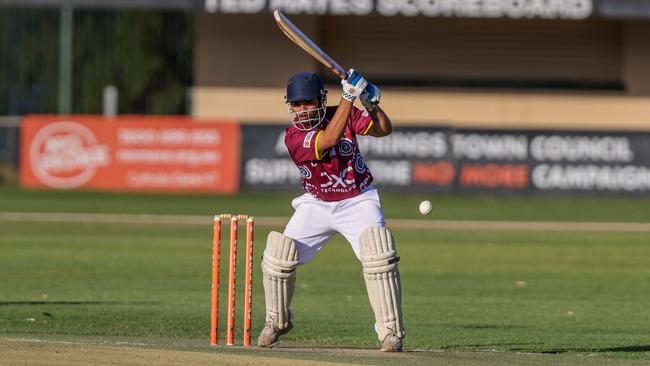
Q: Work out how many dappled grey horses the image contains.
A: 0